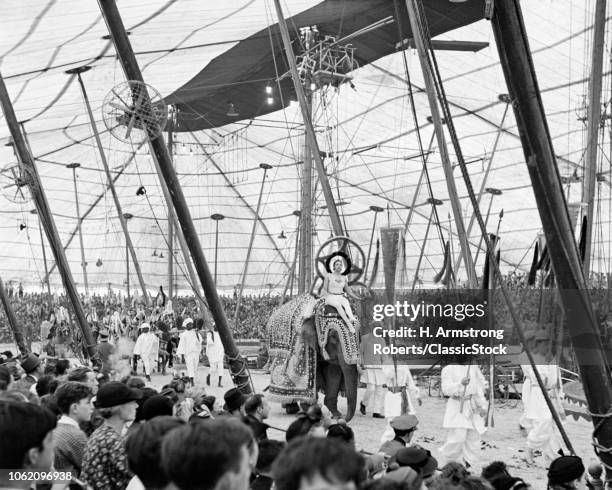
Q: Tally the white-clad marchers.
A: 7